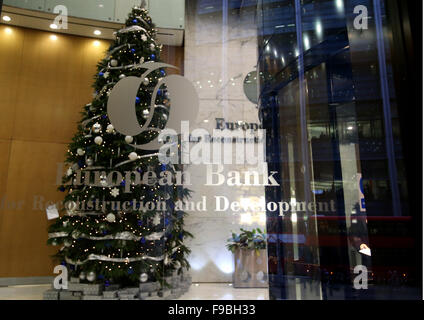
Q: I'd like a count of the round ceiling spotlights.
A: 3